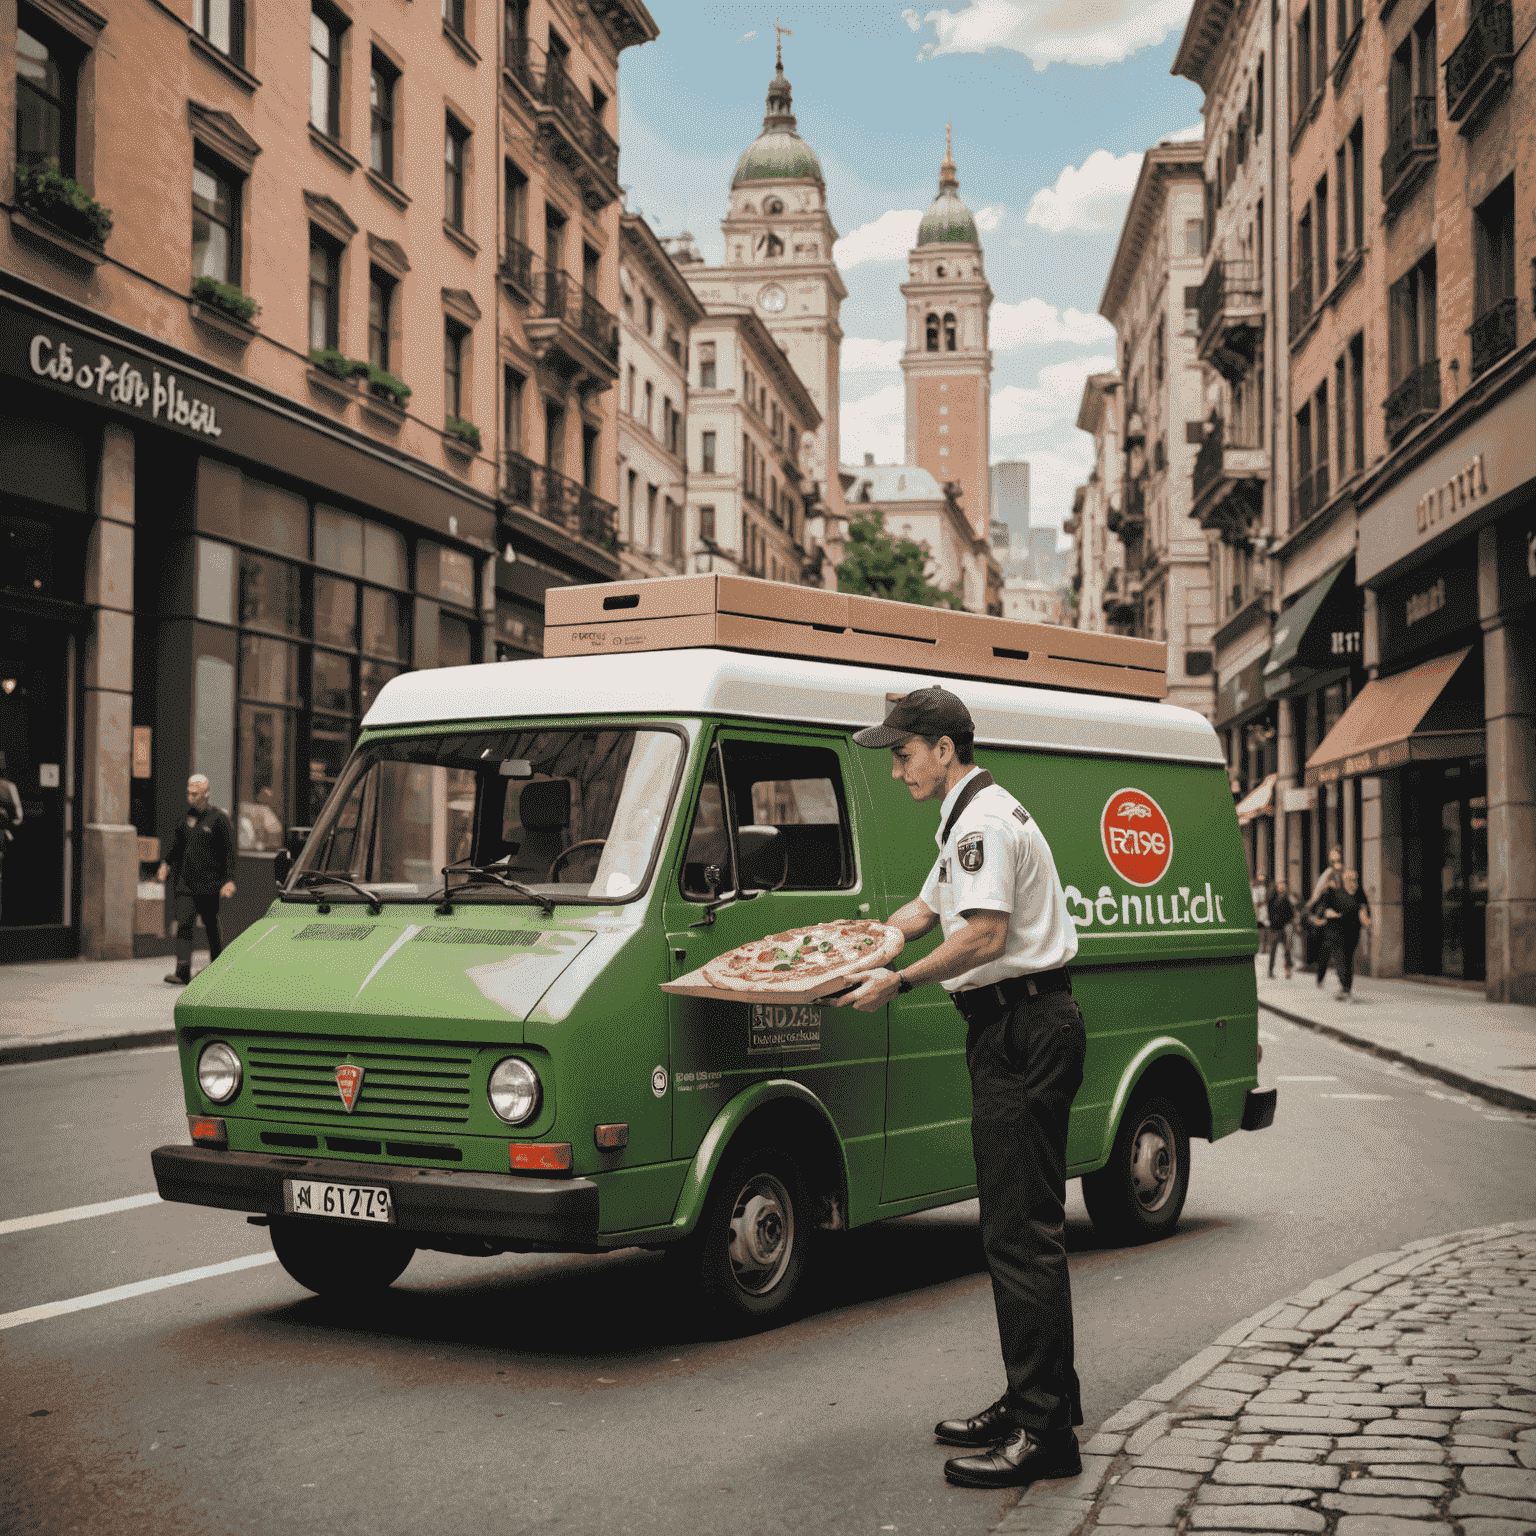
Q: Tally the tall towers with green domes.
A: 2